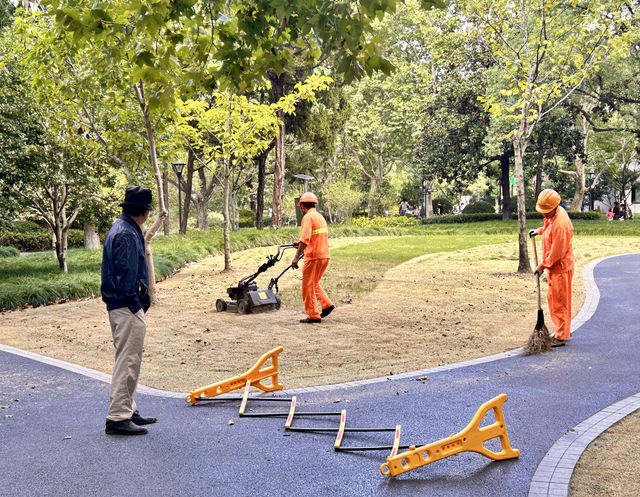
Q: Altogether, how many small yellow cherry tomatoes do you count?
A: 0